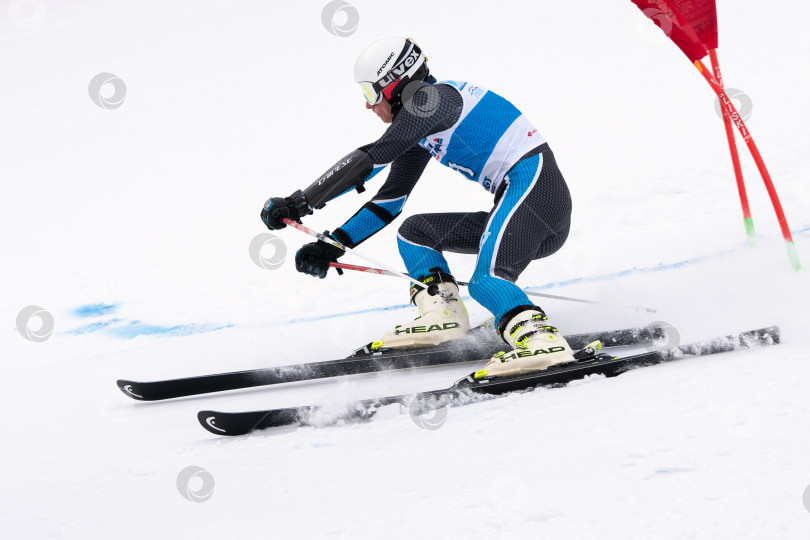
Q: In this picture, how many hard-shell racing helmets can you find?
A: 1